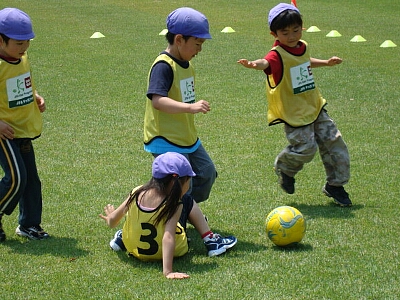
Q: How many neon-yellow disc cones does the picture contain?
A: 7